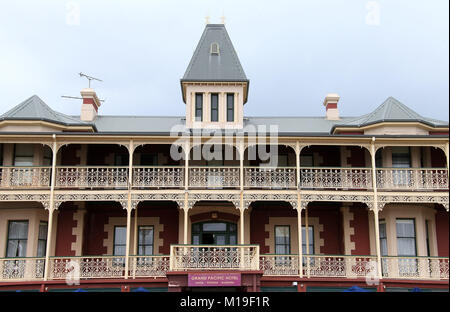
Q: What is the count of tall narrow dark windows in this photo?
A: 3